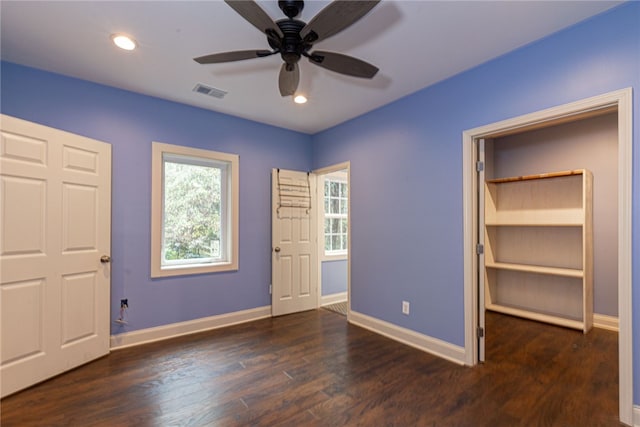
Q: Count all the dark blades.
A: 5